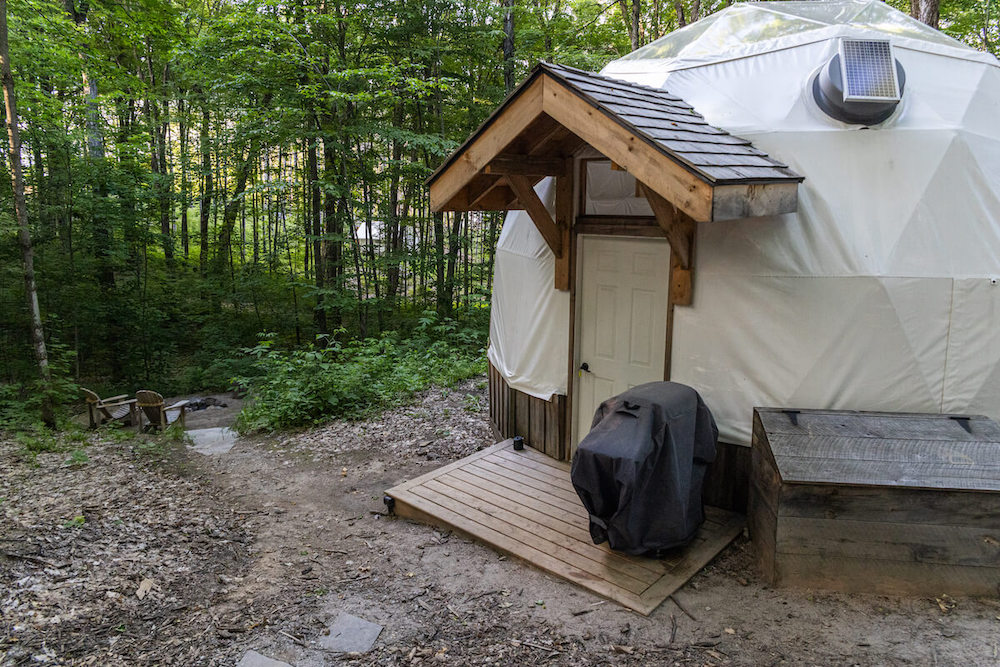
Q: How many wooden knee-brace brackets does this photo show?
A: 2